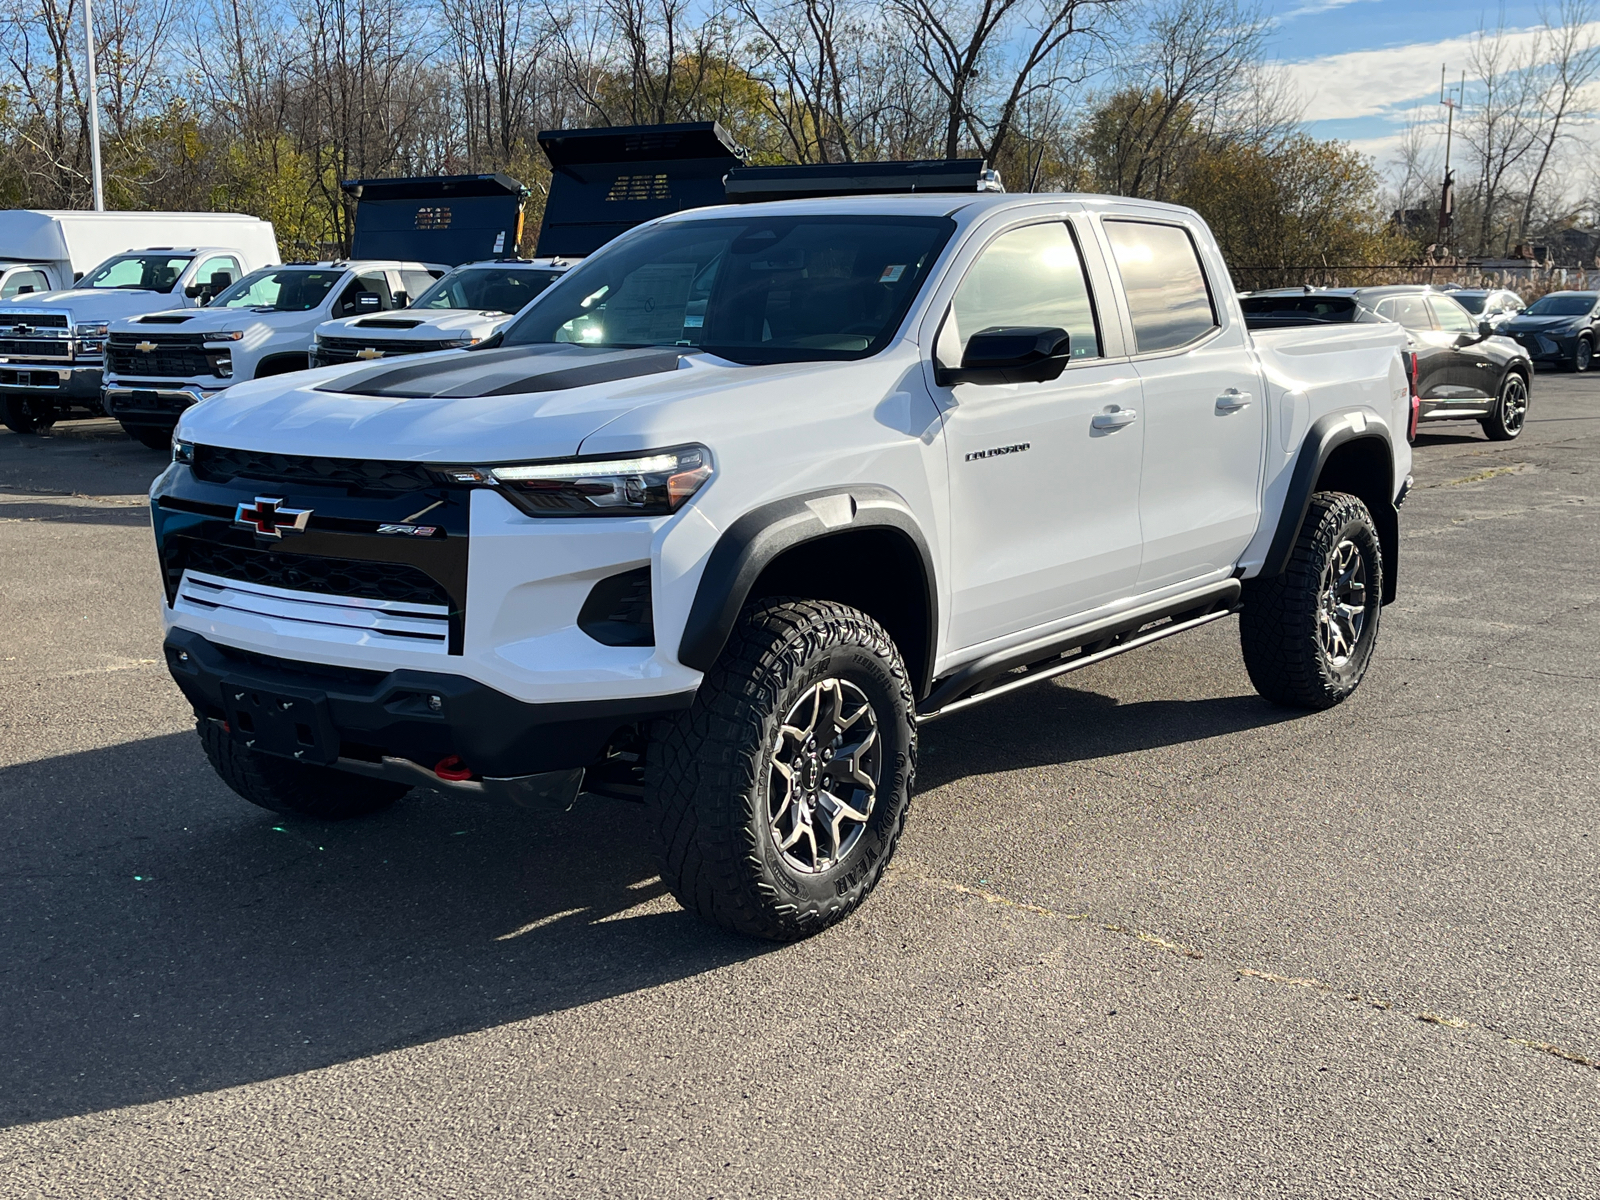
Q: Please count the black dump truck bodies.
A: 3